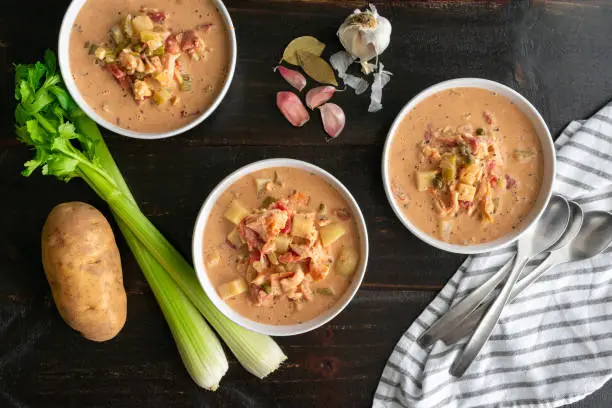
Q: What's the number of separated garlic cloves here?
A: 4